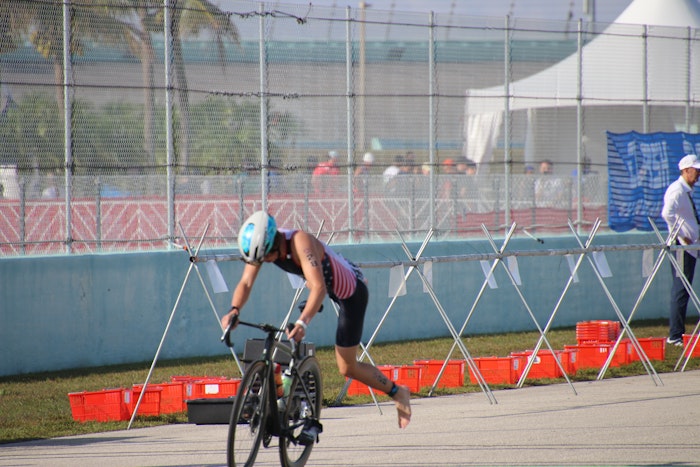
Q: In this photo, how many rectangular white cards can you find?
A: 10